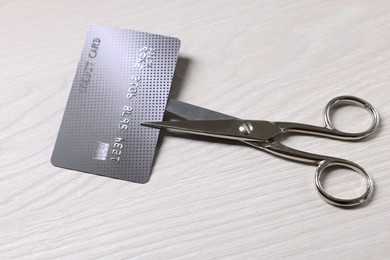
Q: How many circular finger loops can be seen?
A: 2